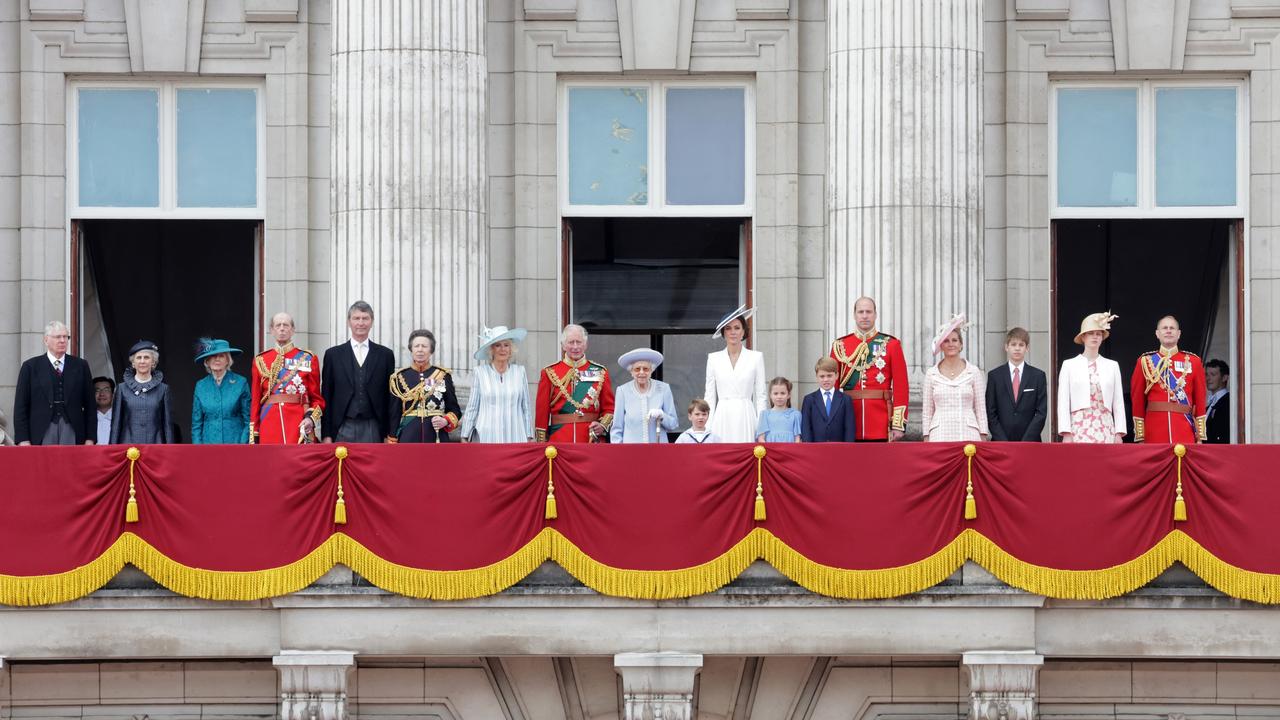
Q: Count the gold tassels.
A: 6